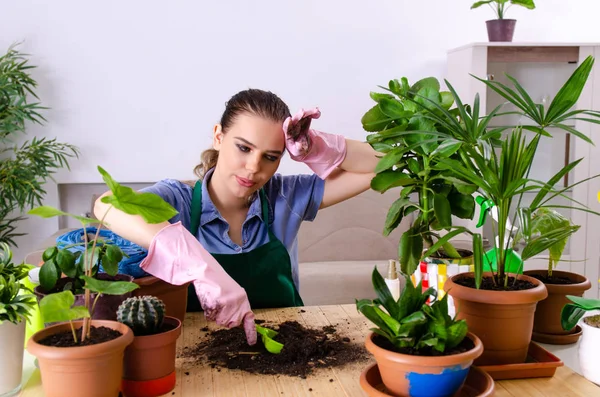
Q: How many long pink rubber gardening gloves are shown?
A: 2